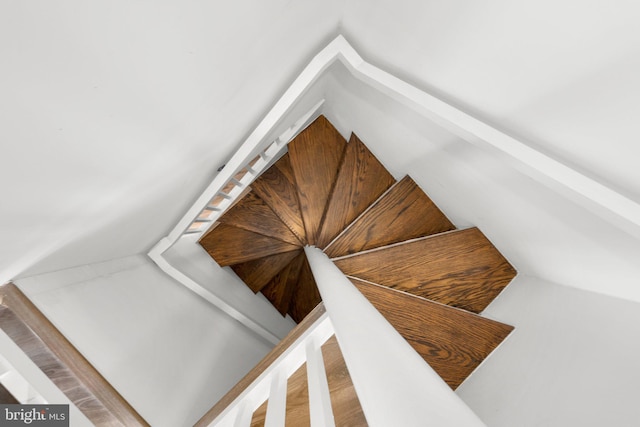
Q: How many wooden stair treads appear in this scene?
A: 11